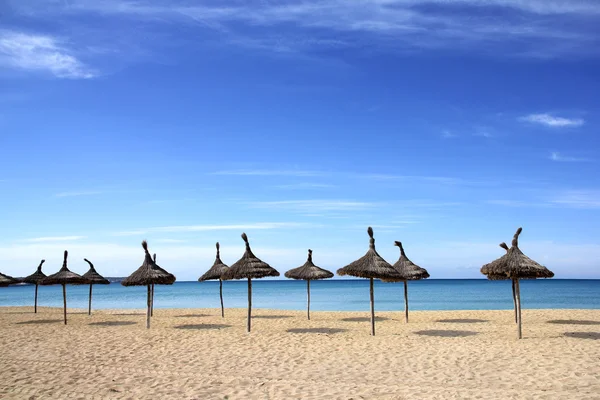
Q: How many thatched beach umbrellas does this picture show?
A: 13